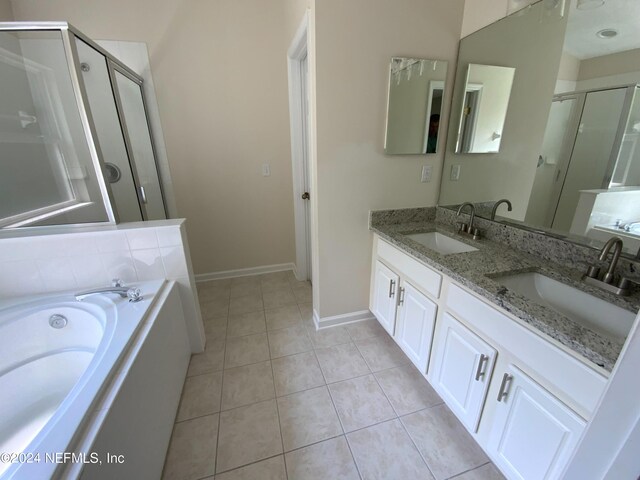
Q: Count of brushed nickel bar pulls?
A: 4